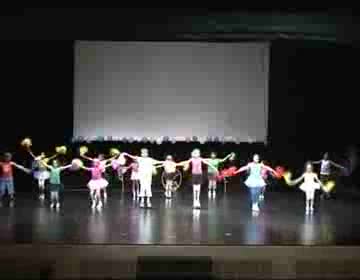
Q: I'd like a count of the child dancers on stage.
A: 14